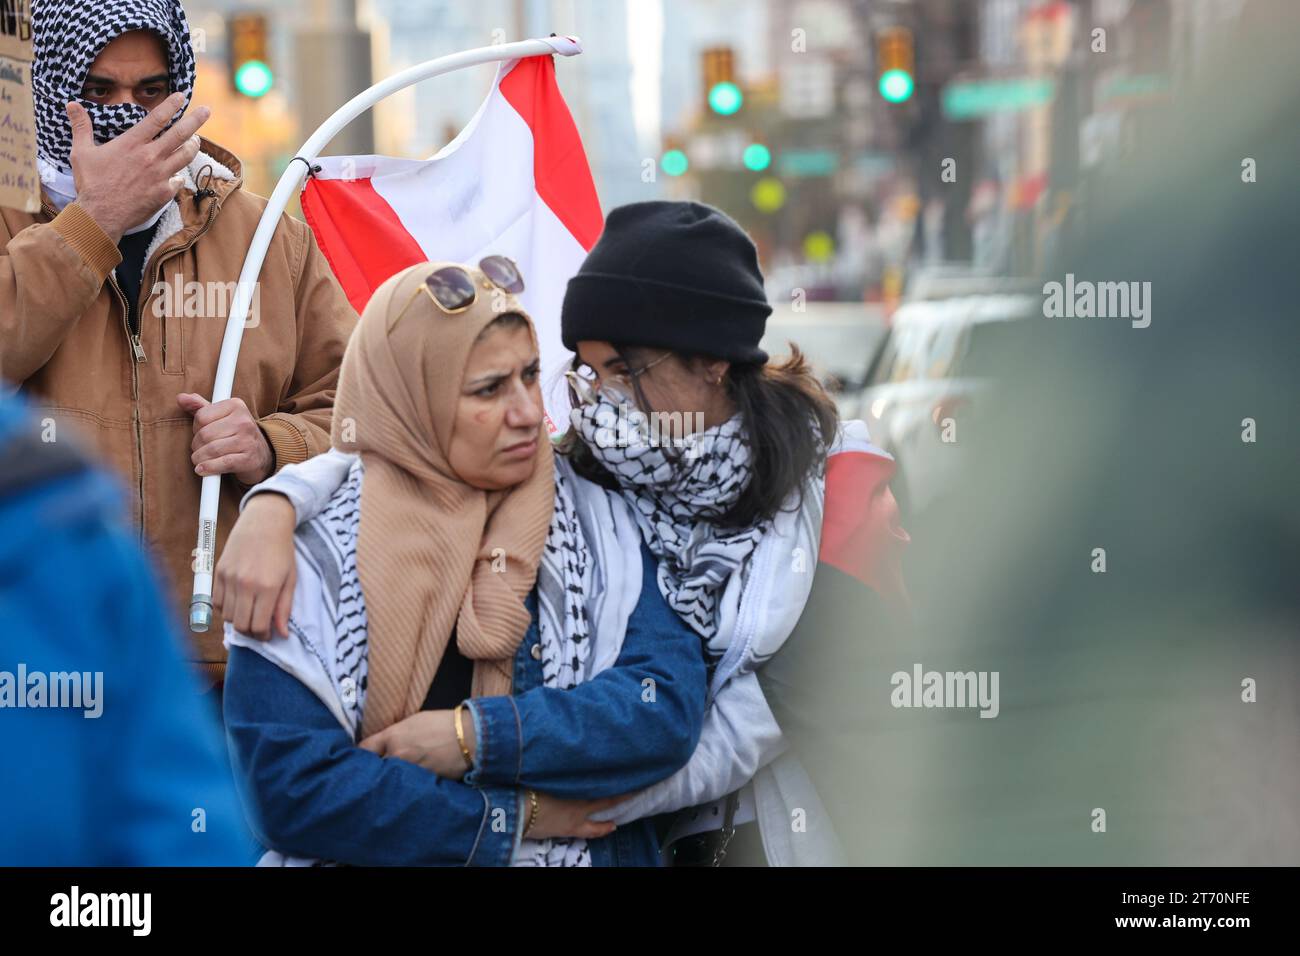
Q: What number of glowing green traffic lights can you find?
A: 5